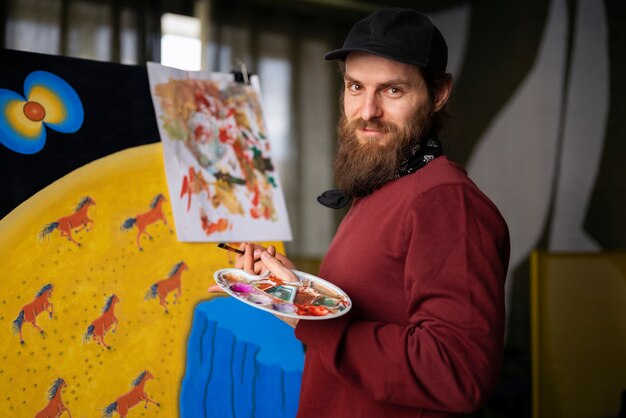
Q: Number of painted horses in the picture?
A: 7